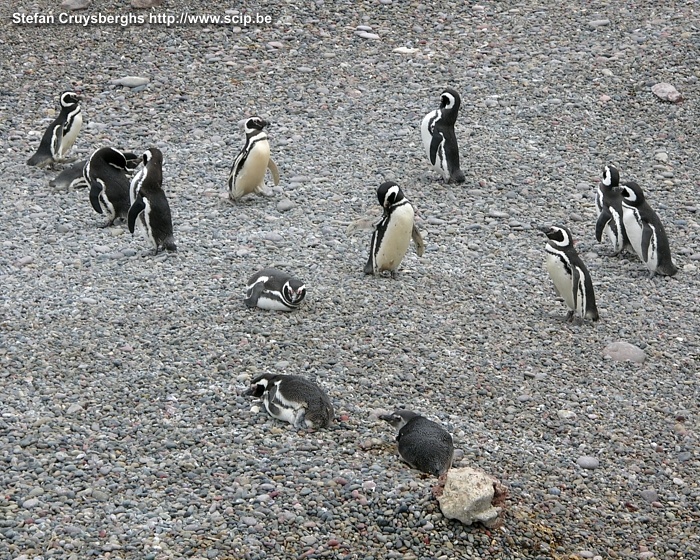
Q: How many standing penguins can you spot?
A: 9